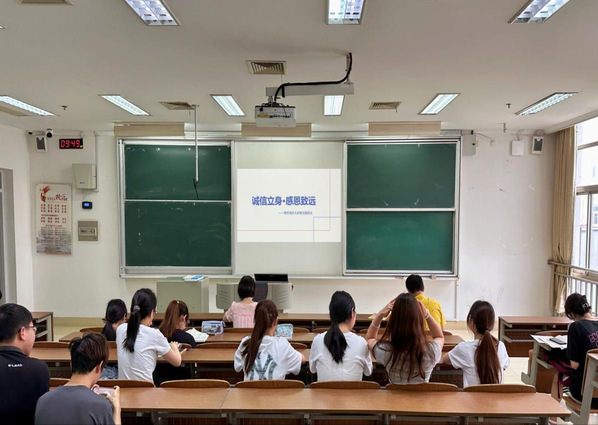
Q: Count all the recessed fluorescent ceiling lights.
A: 9